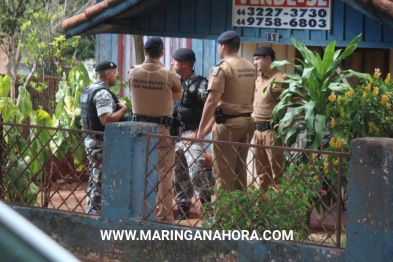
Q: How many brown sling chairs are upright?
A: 0